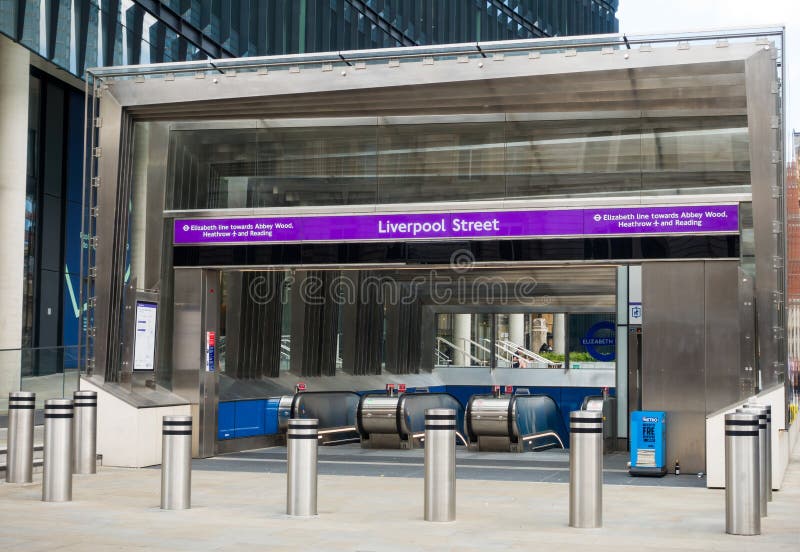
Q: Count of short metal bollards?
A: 10